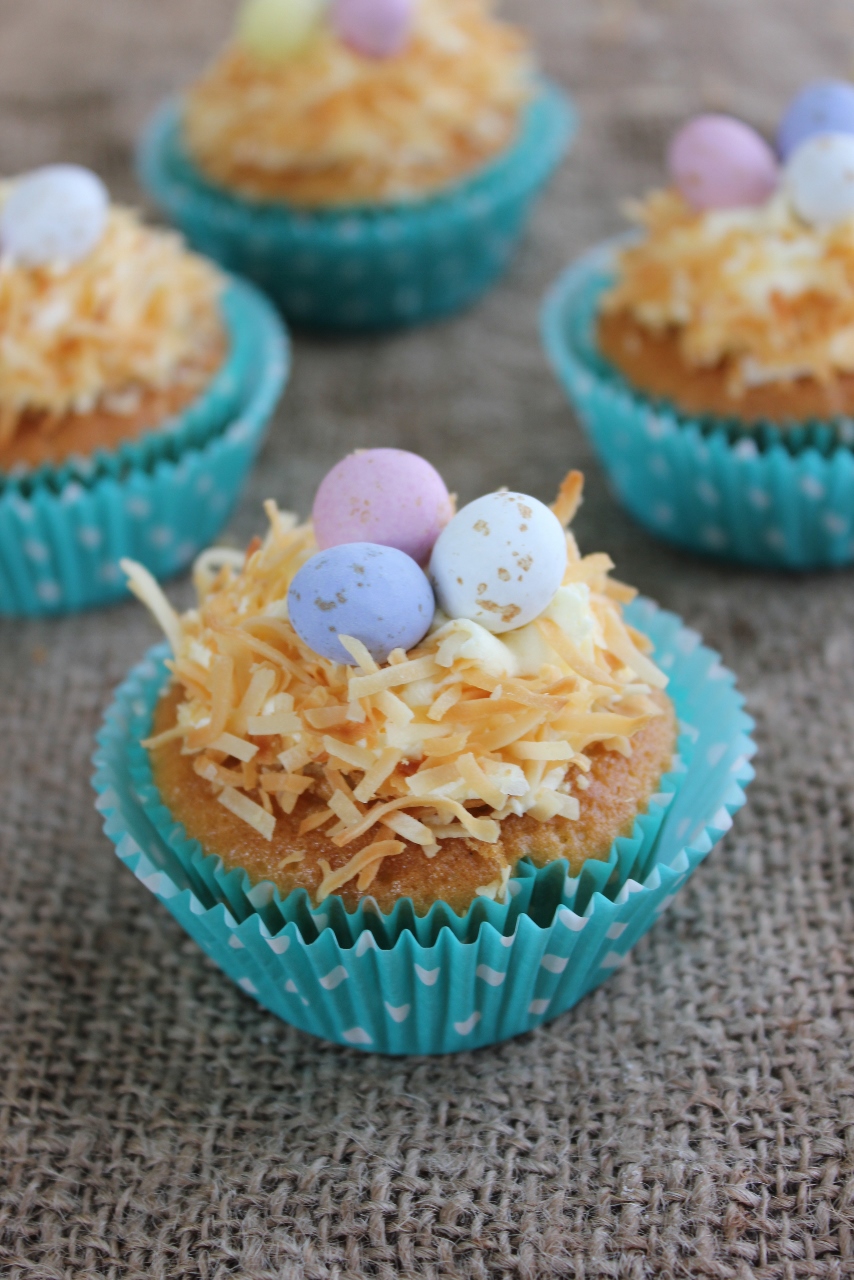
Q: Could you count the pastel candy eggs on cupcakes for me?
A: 9